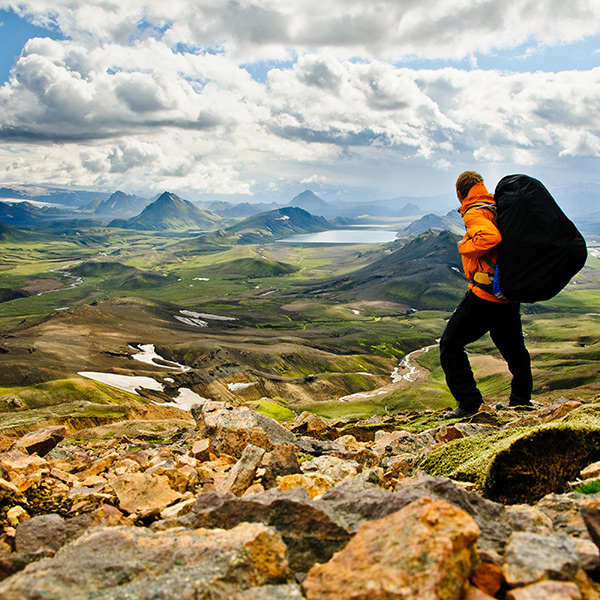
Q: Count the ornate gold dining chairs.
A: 0